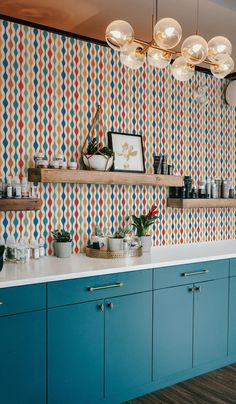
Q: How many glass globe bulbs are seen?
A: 8